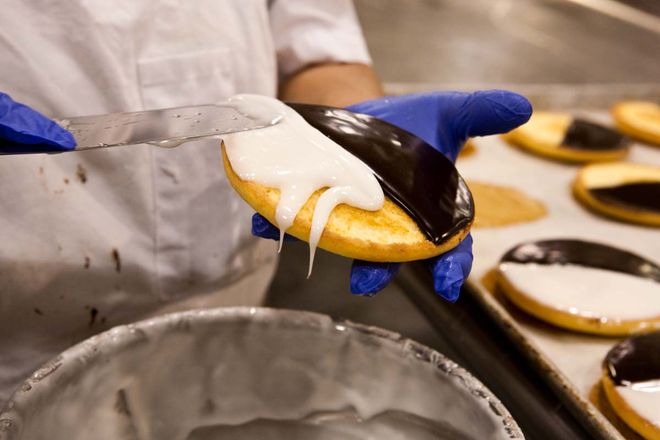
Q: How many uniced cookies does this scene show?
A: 1